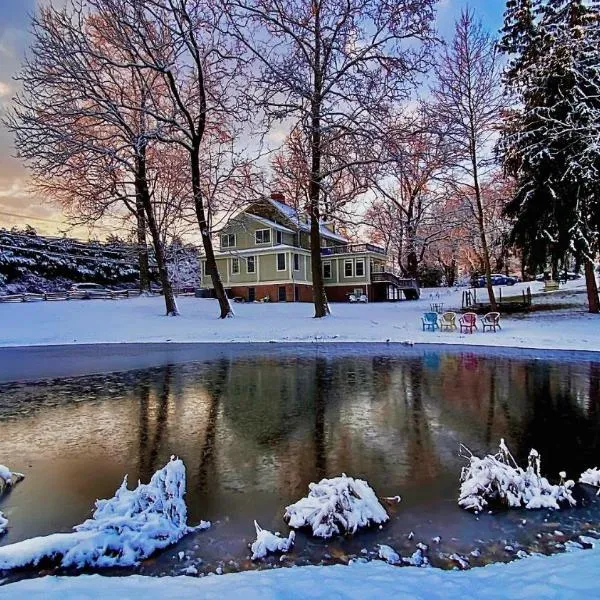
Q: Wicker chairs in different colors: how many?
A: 4